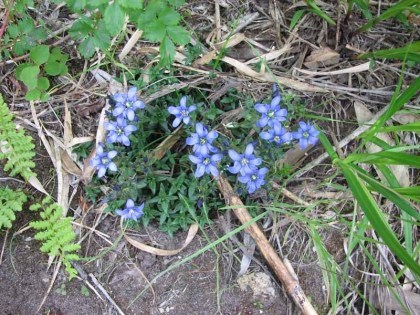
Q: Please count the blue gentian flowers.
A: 12